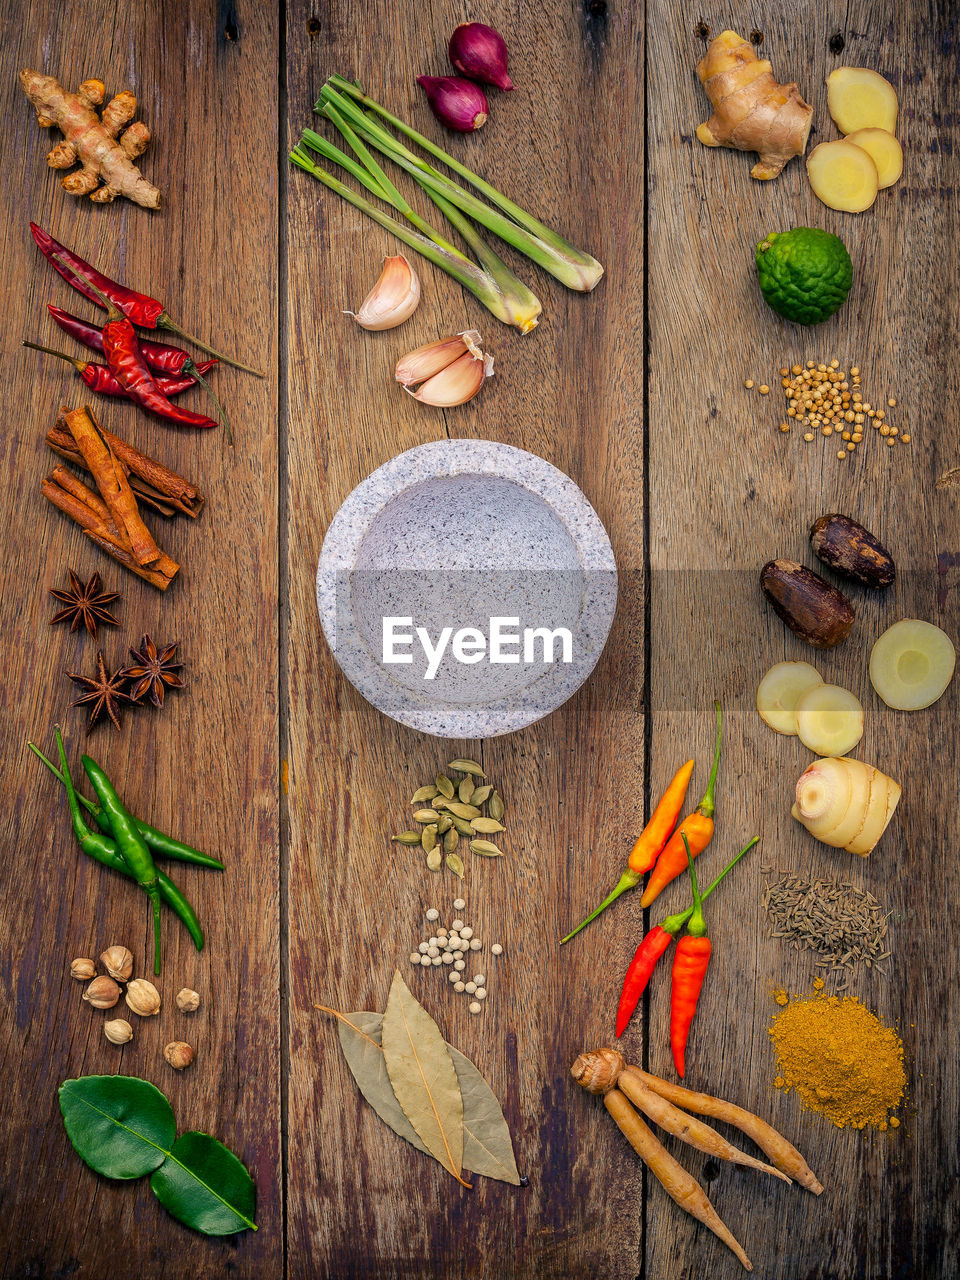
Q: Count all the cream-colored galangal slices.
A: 3